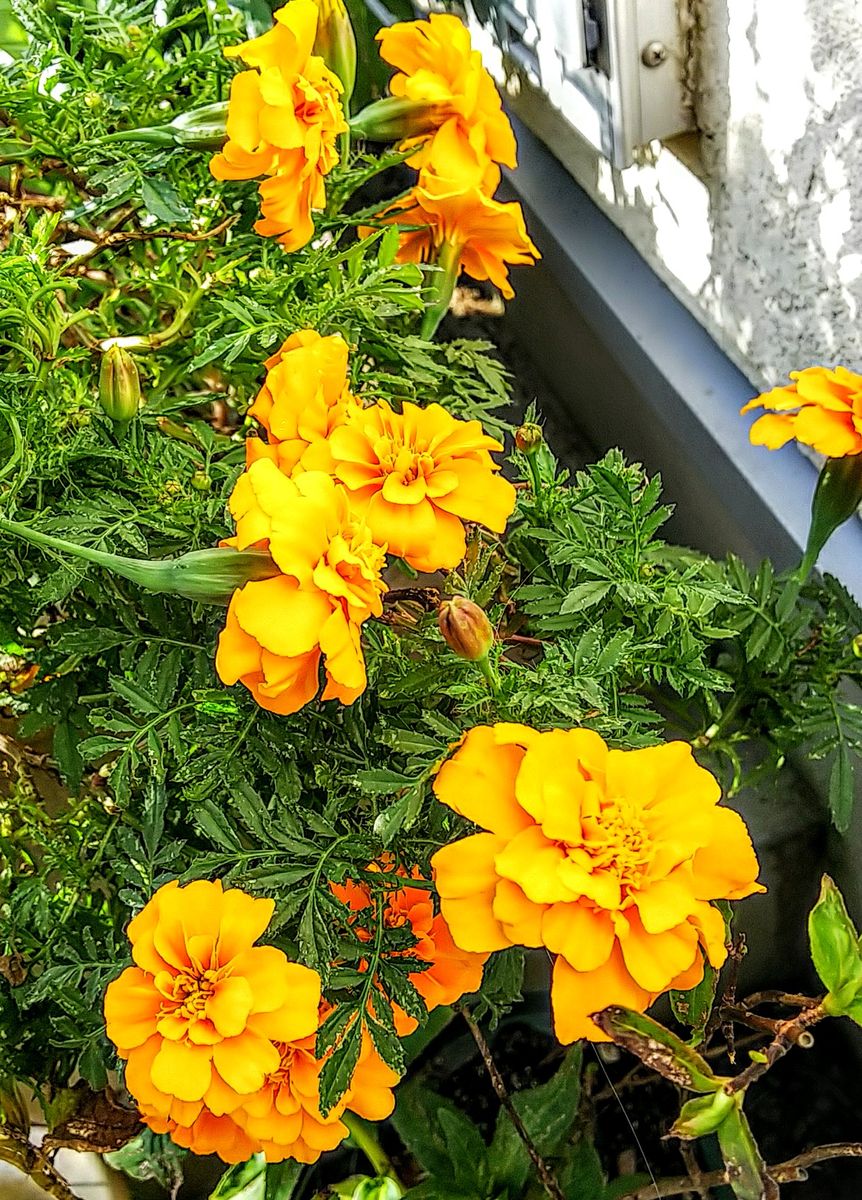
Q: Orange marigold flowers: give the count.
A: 11